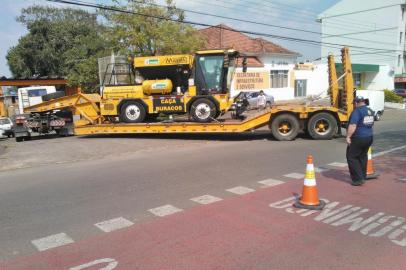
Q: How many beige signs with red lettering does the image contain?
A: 1